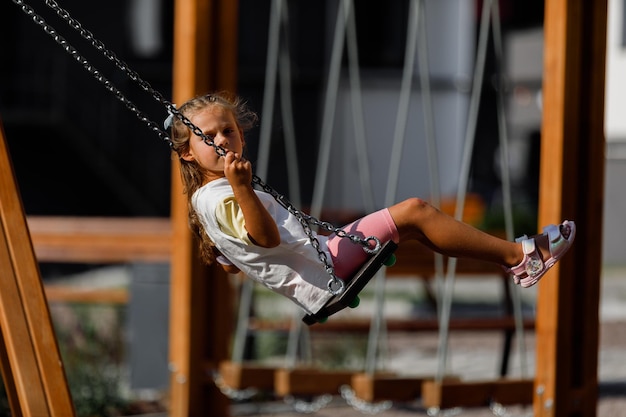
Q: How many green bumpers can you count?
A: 3